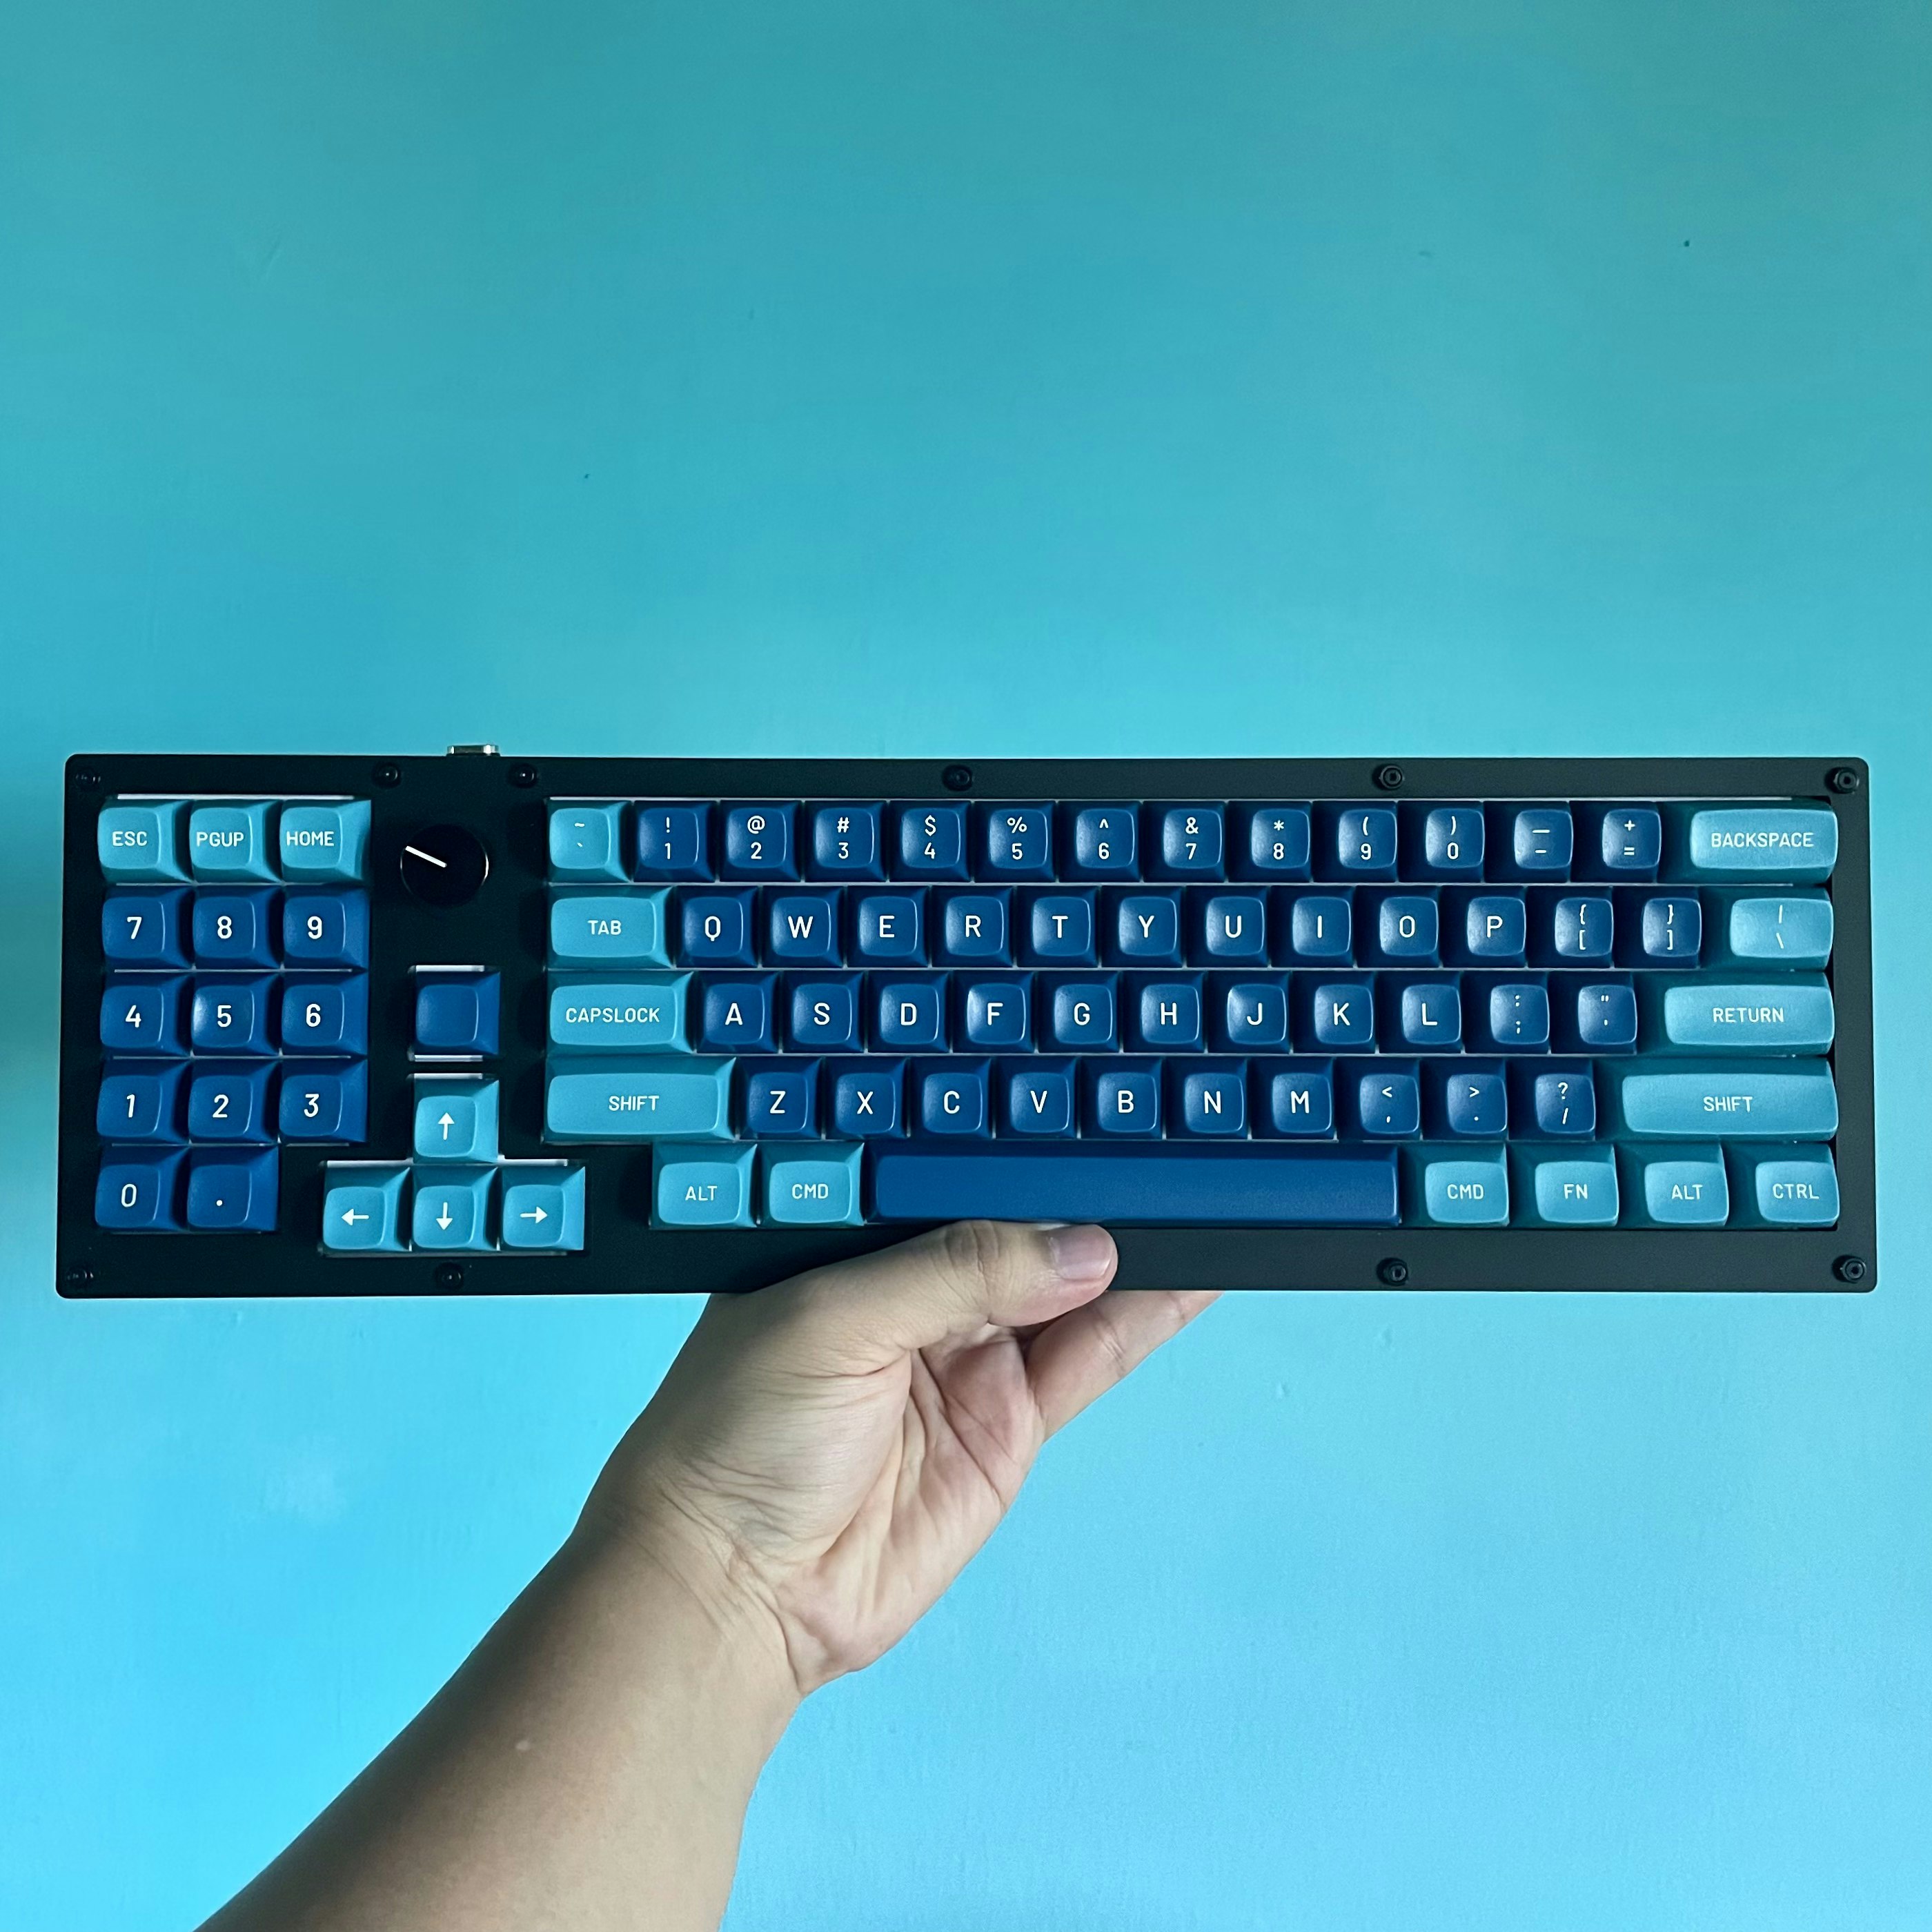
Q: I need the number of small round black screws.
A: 10